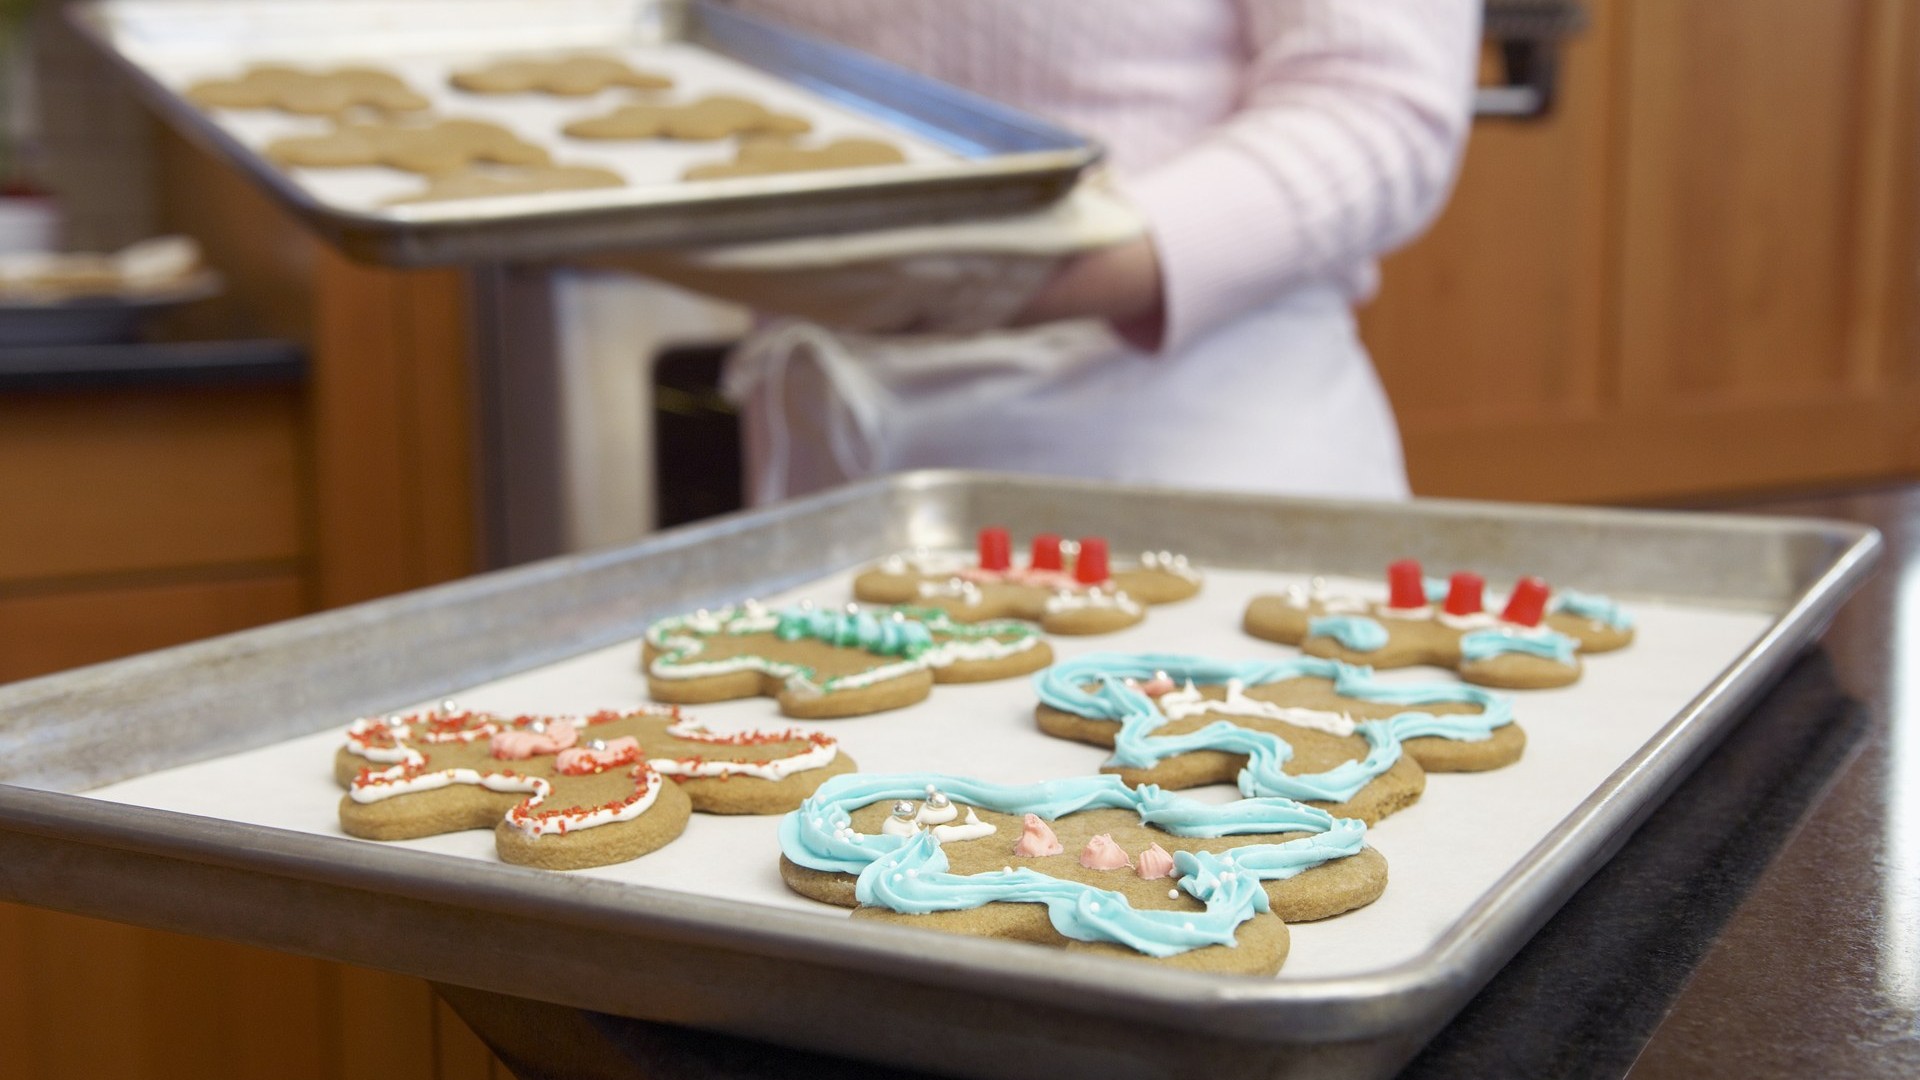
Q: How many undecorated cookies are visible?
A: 6